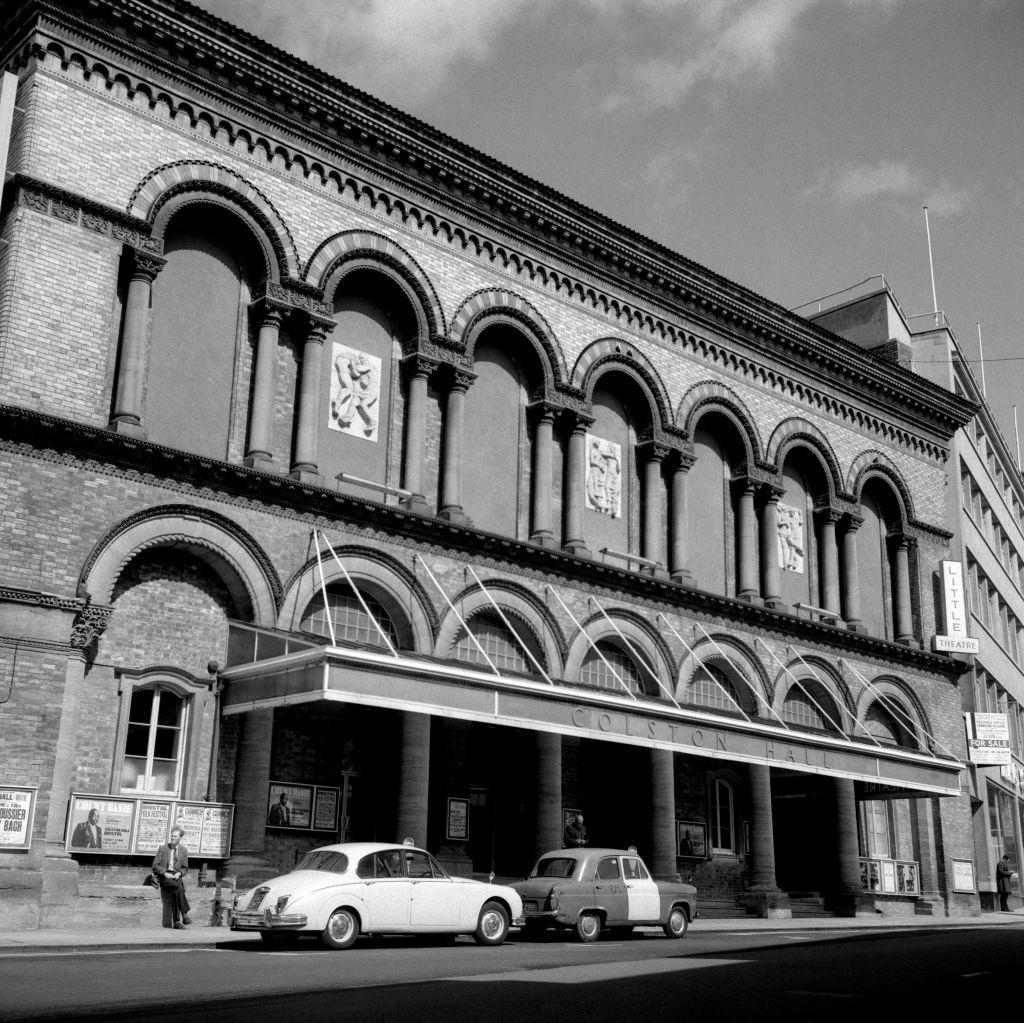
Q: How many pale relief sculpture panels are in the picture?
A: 3